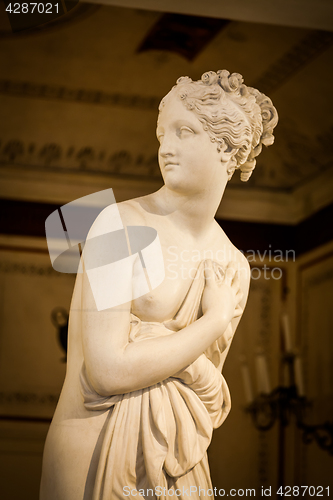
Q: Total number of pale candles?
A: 4